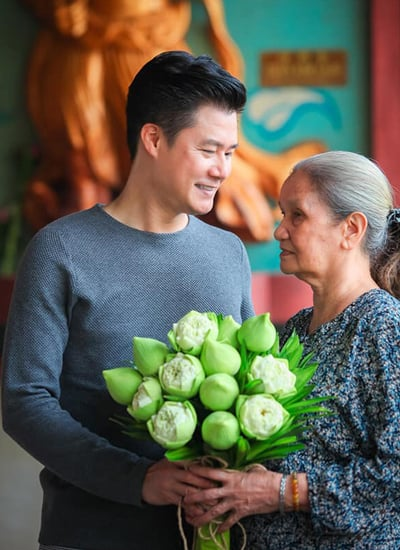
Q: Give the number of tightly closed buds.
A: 7